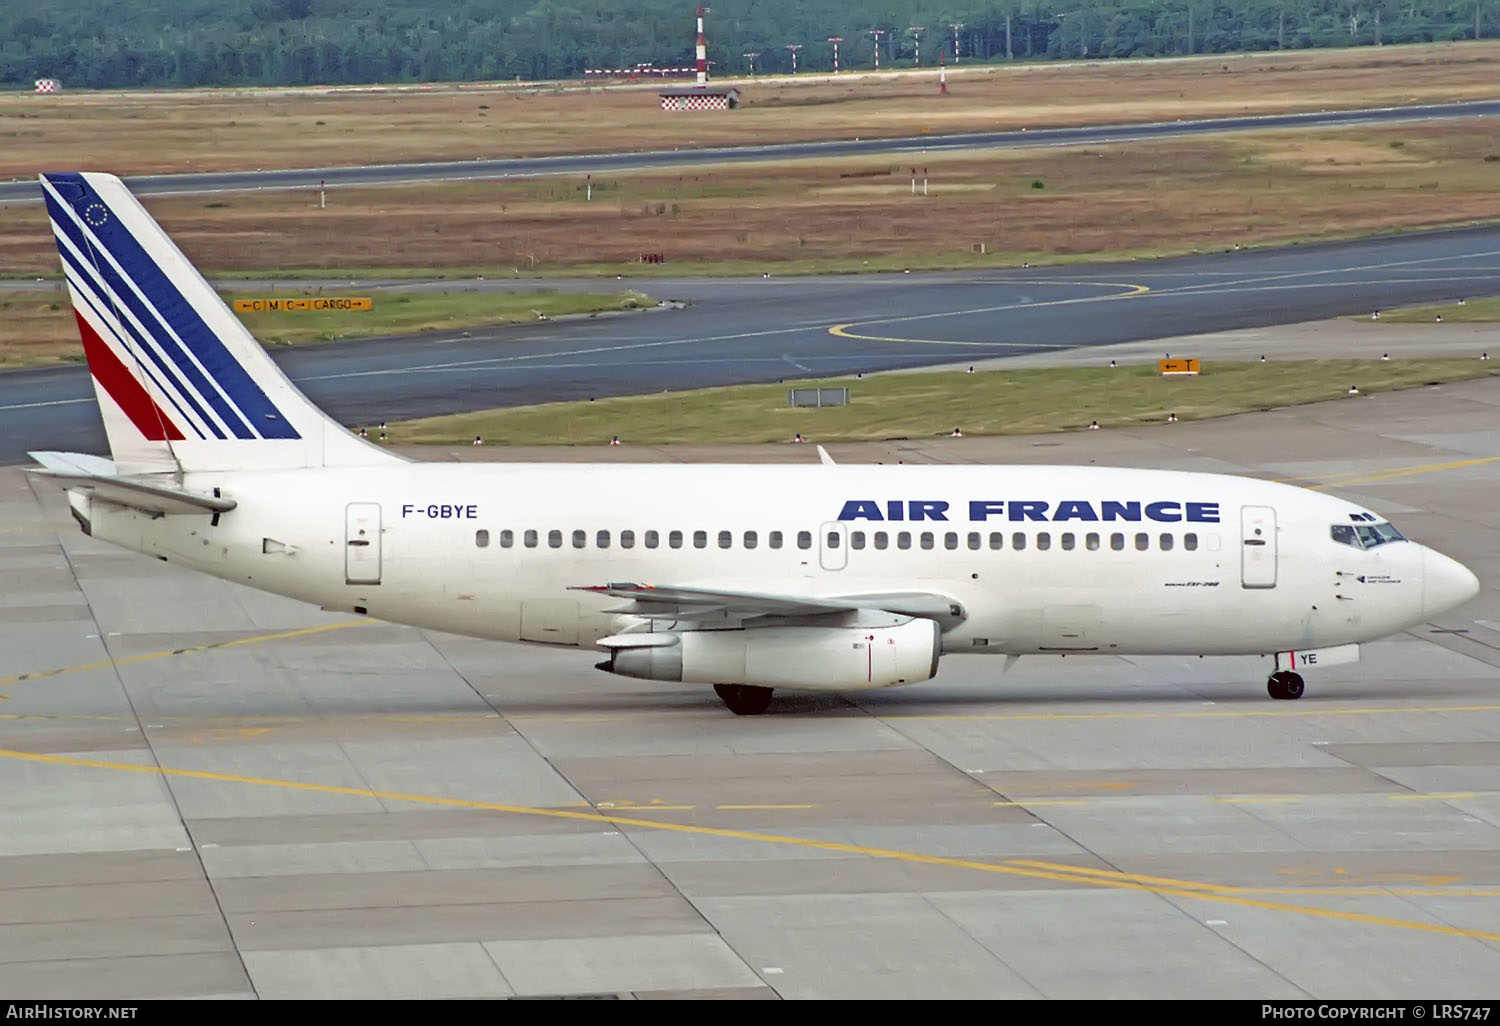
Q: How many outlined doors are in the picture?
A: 3